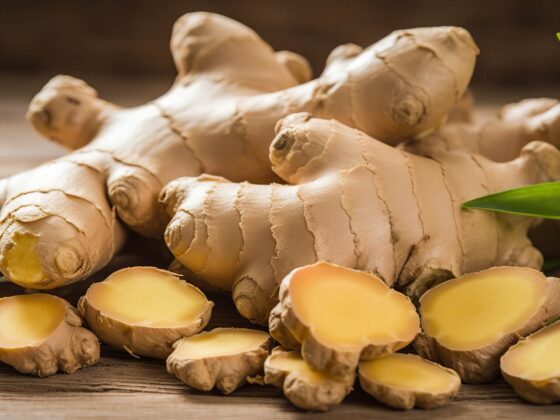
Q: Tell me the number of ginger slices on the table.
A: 8